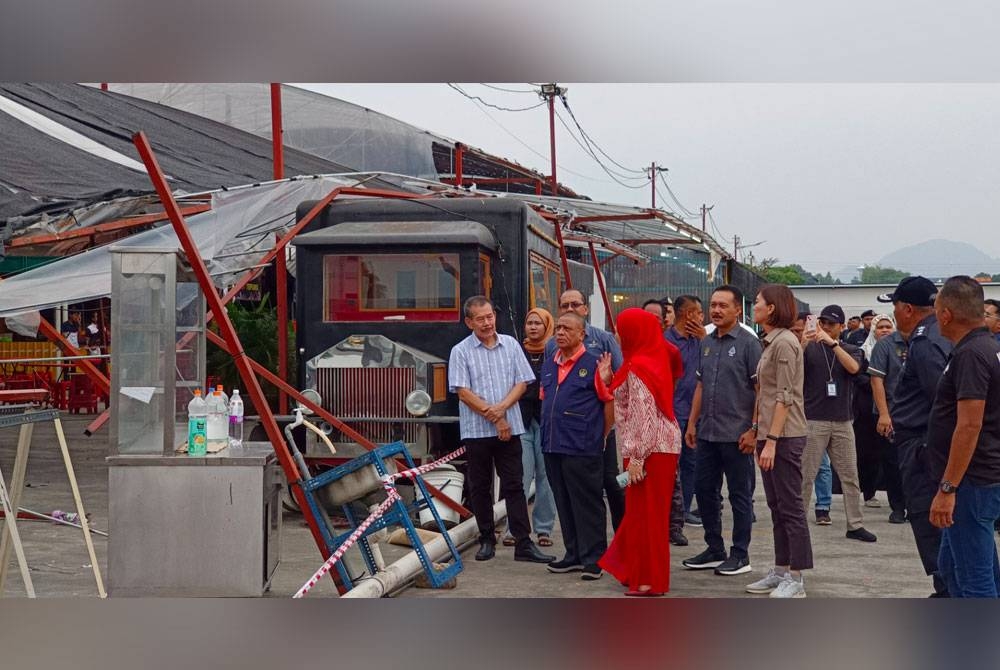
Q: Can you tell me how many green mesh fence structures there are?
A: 1